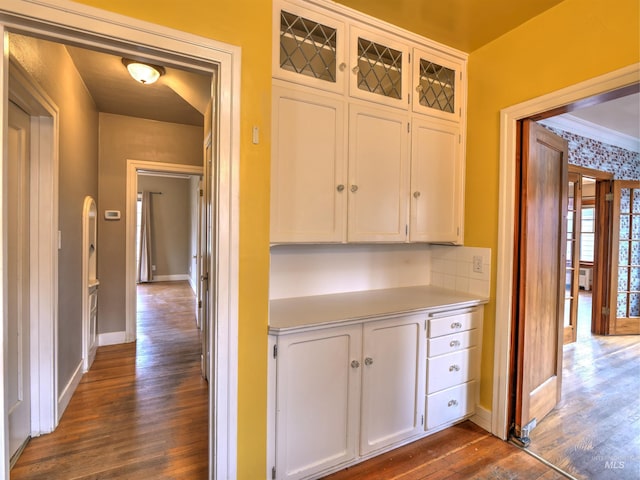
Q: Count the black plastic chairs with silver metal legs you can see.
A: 0